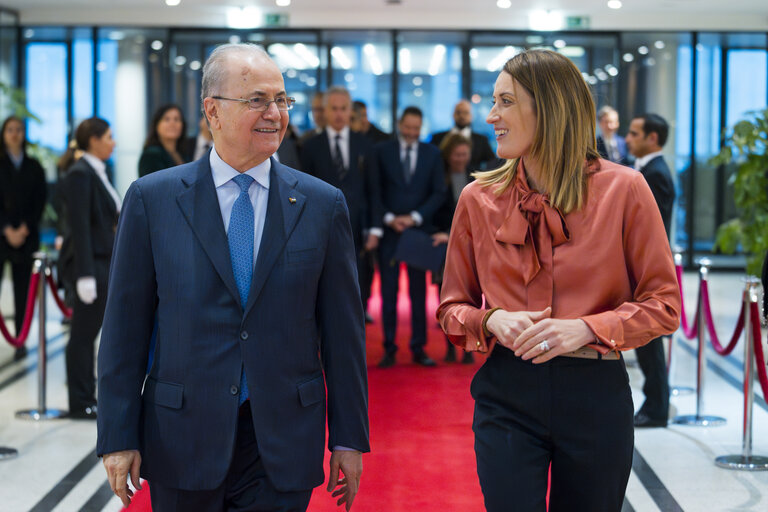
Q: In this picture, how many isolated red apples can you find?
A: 0